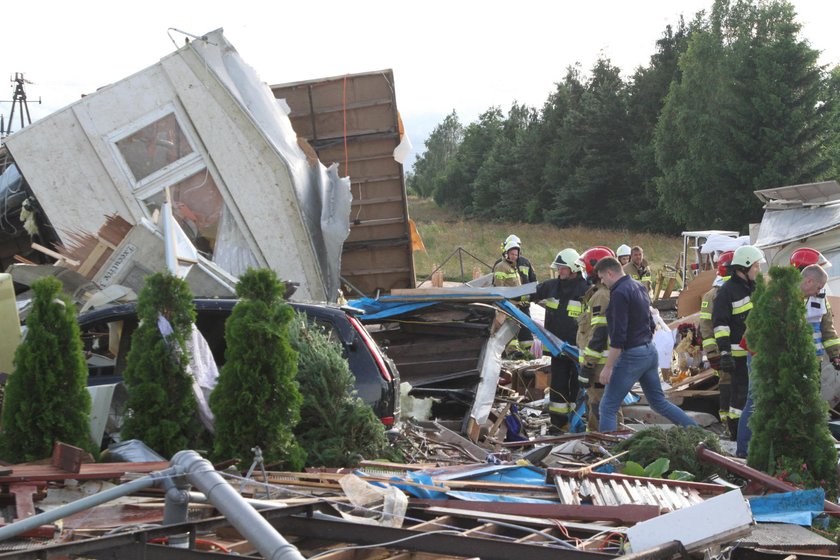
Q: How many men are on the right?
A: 11